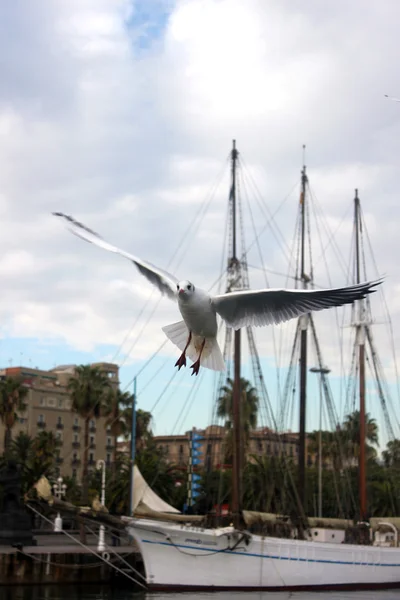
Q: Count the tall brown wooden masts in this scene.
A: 3